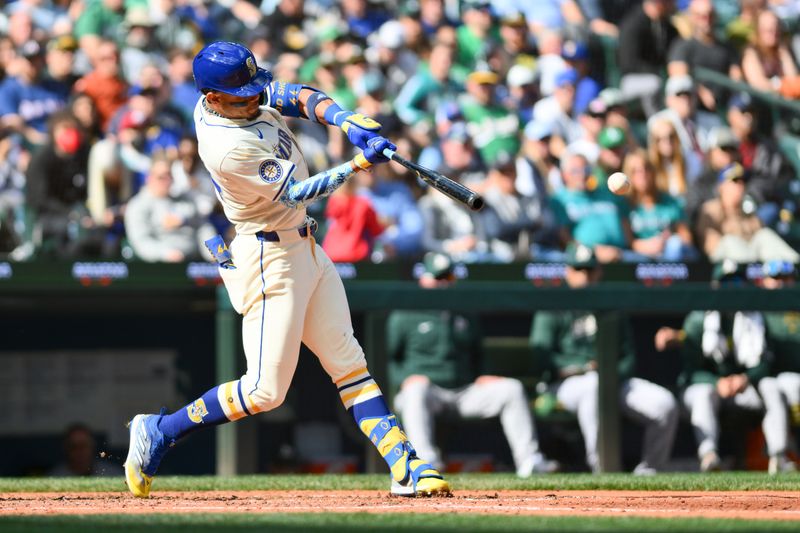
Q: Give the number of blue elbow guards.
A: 1